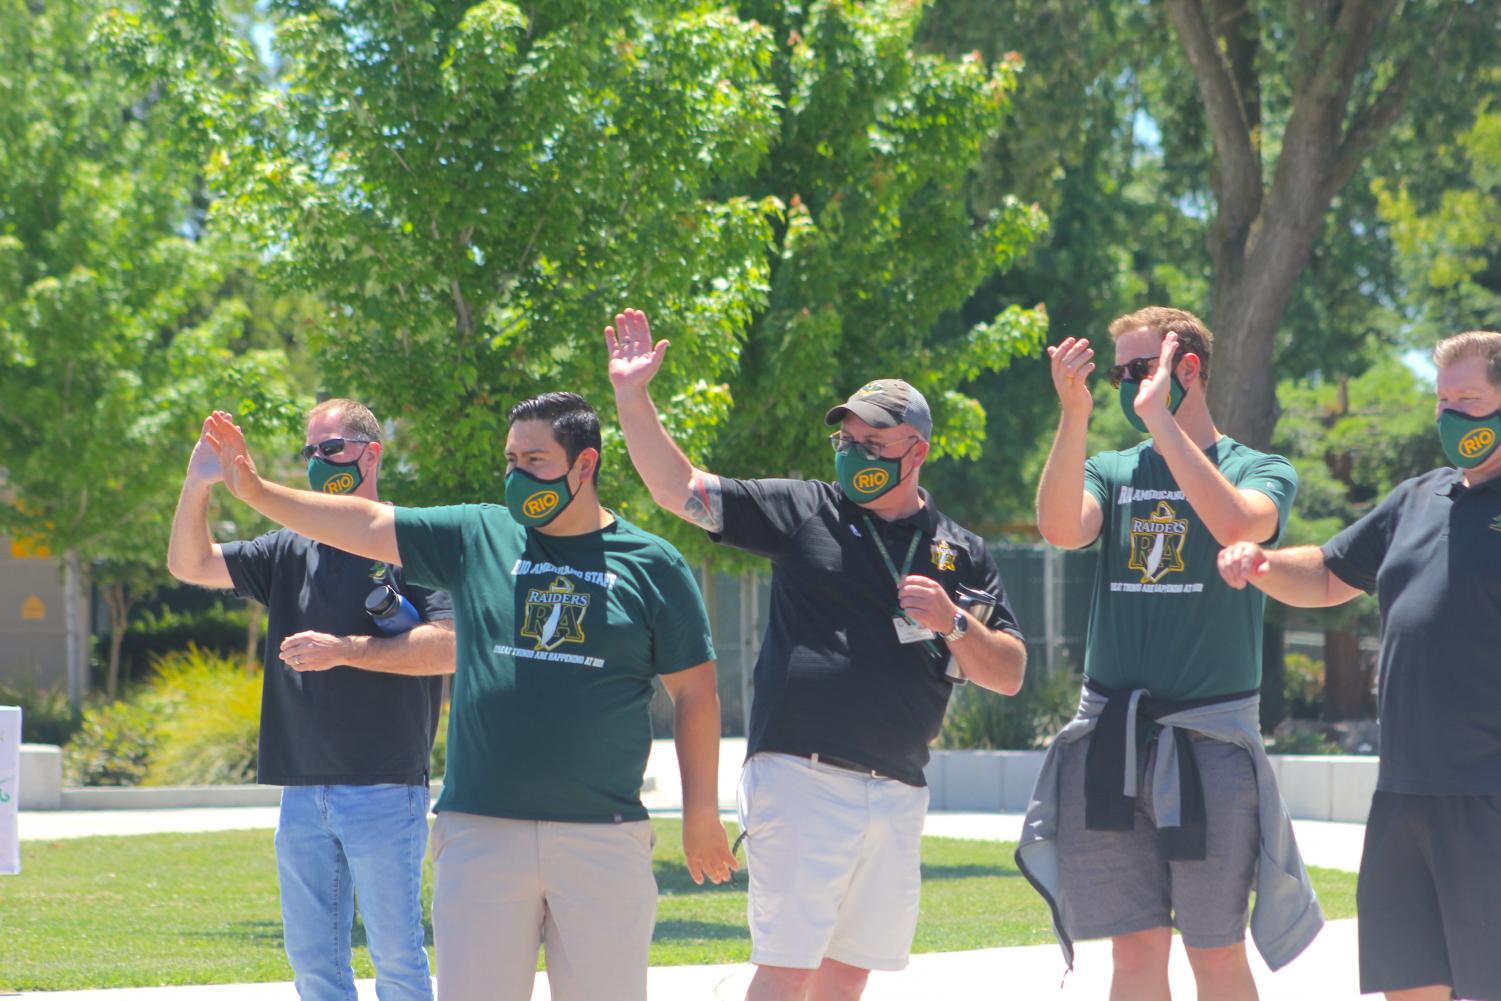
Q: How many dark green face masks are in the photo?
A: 5